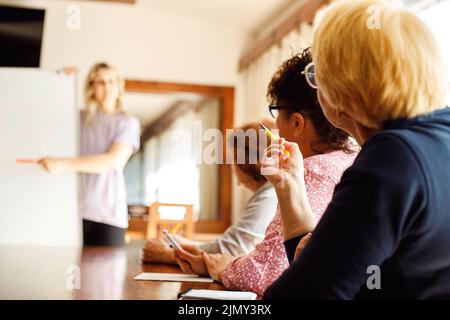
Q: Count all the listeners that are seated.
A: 3